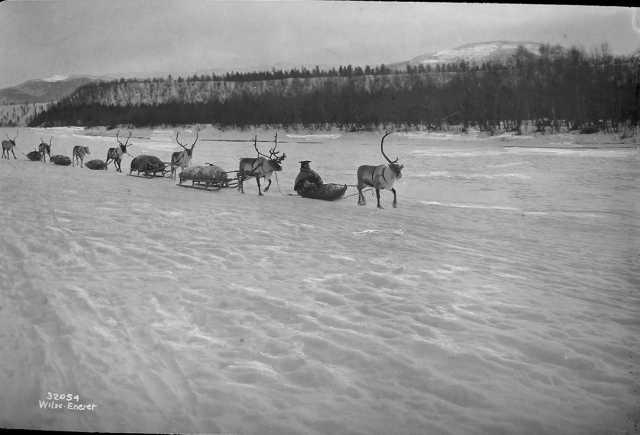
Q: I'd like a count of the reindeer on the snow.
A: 7